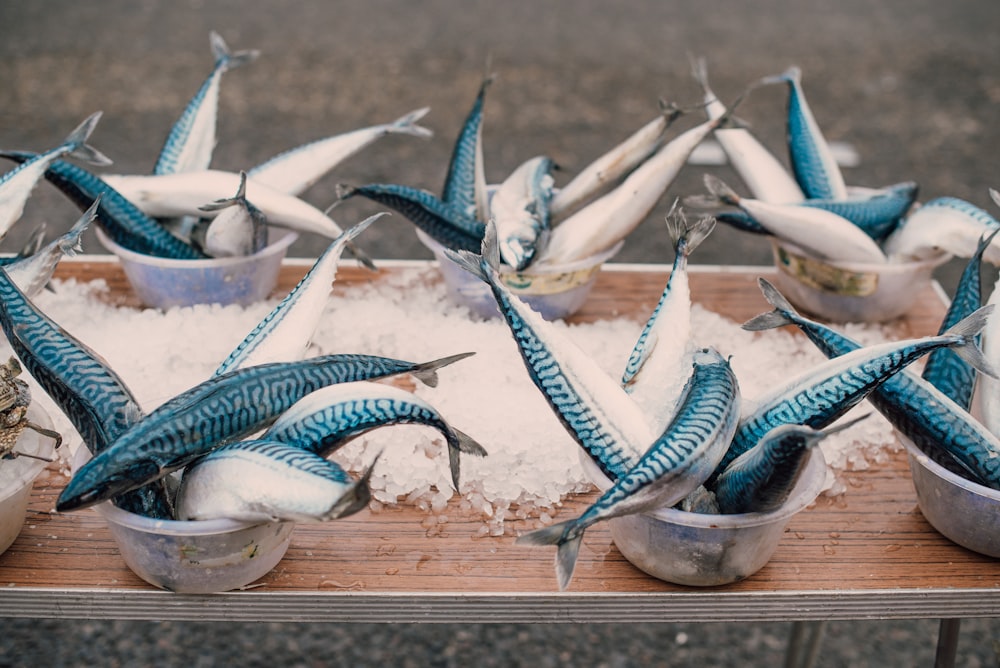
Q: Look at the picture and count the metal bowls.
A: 0